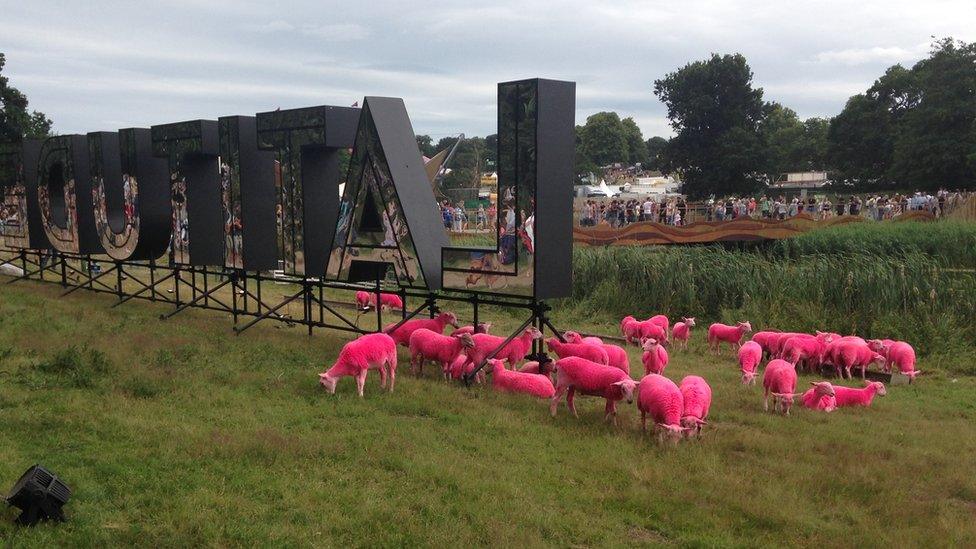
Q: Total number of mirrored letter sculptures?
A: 8